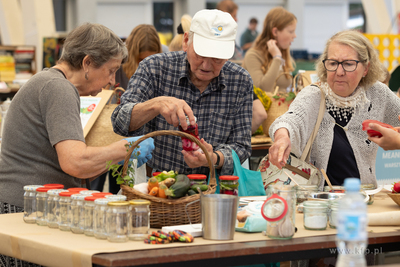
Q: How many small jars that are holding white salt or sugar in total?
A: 2